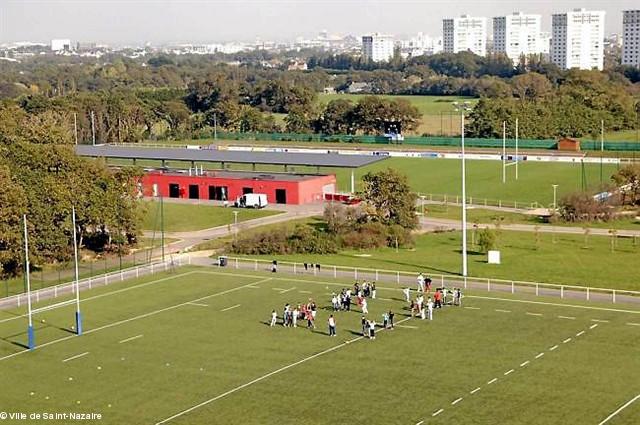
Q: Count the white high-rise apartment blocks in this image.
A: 5